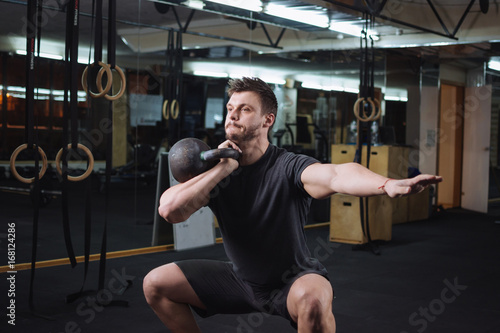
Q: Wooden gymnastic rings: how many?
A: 8